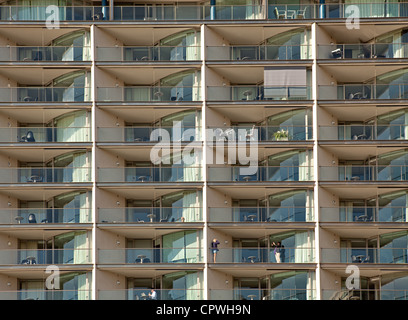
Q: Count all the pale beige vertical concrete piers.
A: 3